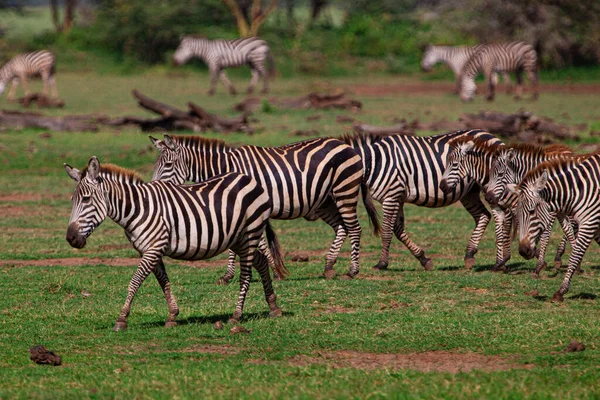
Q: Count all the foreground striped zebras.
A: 6